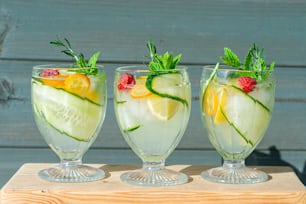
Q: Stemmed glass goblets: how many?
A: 3